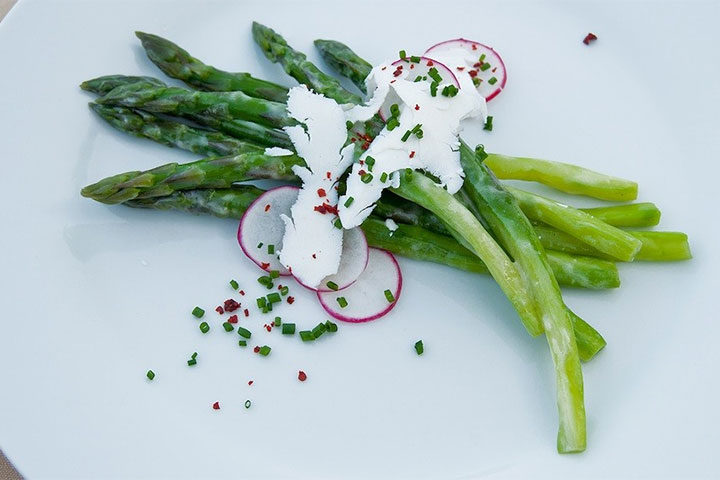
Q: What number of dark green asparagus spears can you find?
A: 8